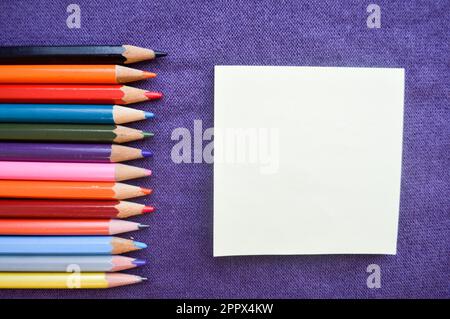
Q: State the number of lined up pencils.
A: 13